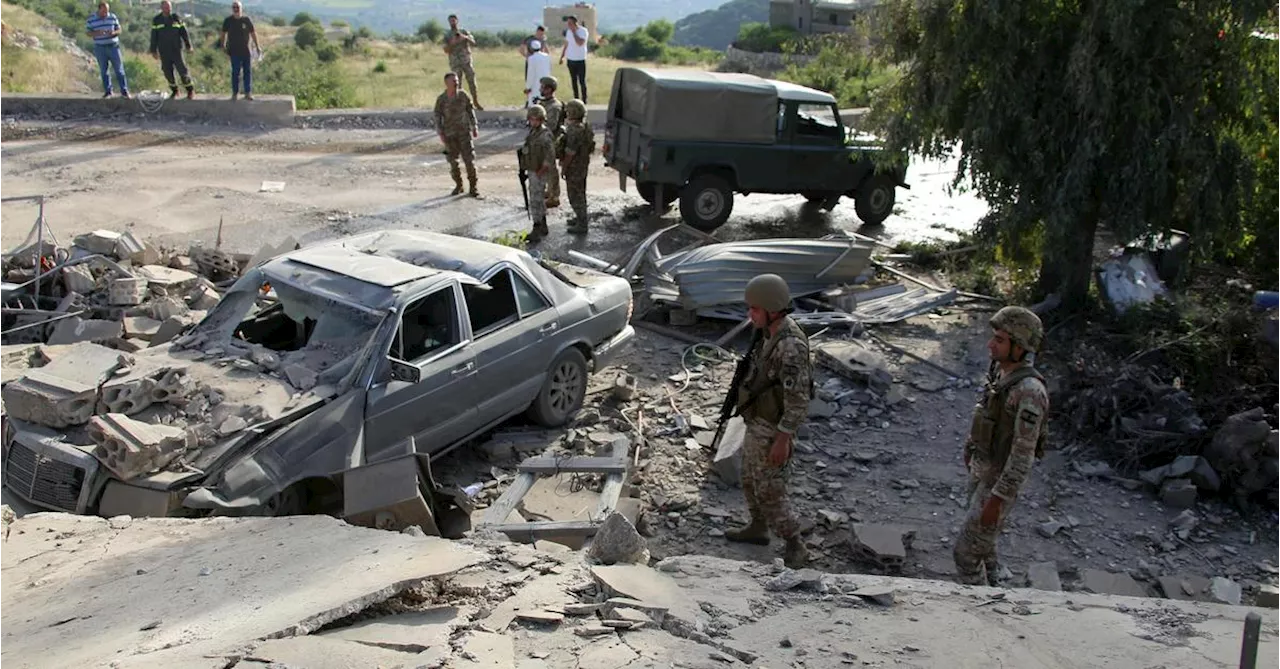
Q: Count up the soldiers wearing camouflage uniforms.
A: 7